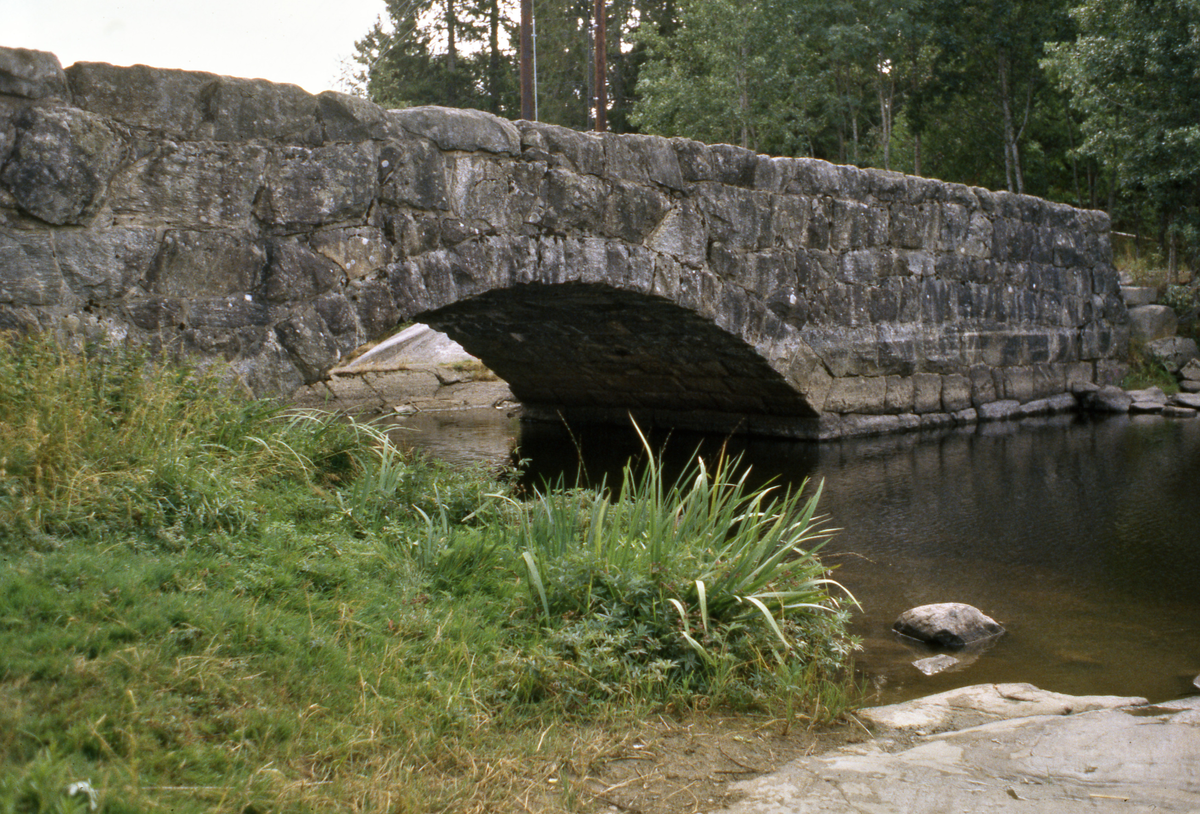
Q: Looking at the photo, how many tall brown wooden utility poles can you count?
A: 2